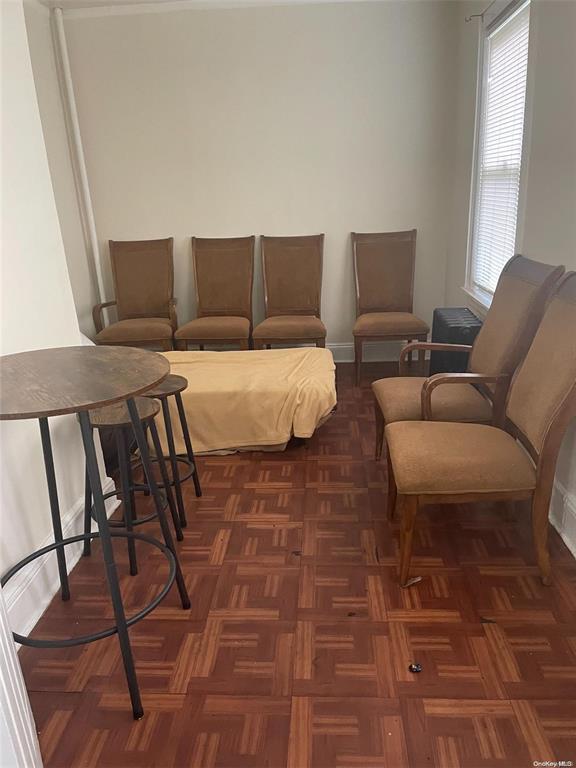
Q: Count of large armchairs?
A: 2